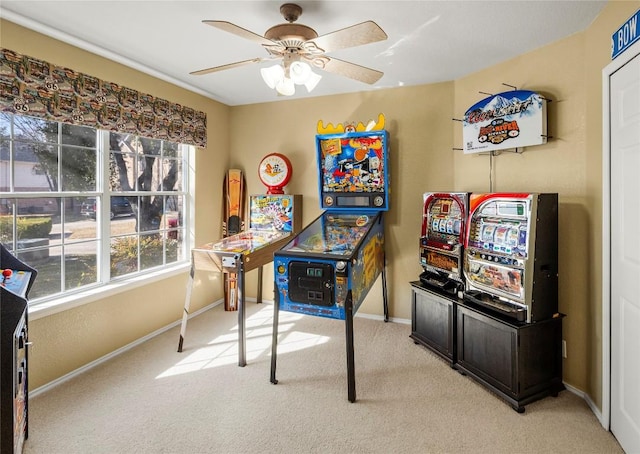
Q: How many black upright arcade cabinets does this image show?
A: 1